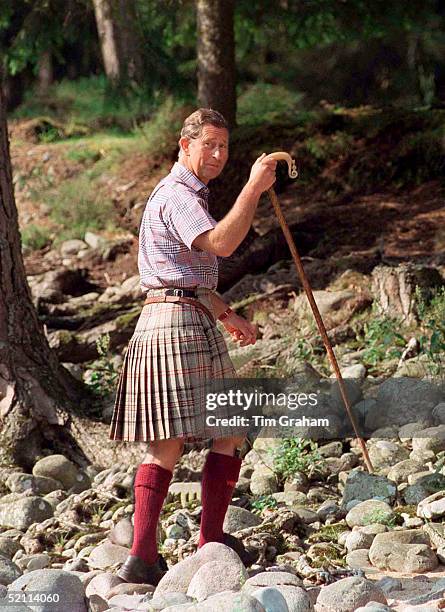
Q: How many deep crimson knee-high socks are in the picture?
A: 2